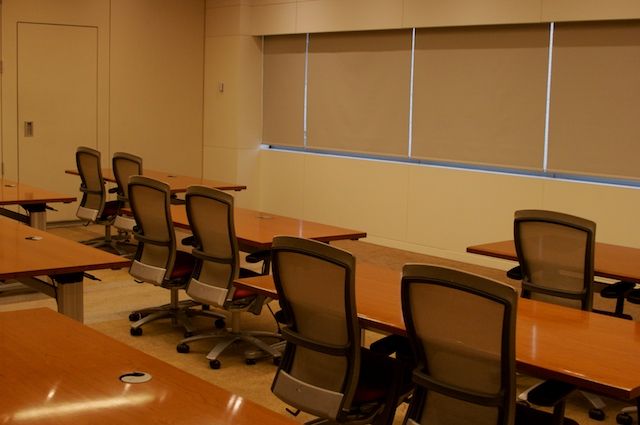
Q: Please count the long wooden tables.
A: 7